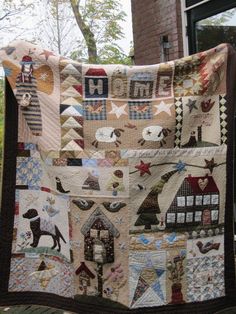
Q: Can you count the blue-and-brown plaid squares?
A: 2